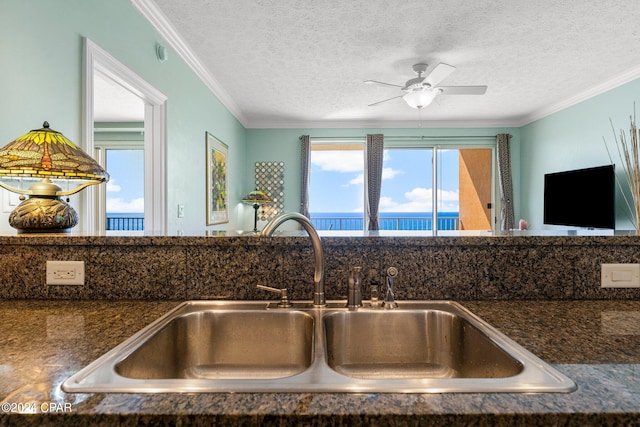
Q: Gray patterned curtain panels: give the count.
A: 3